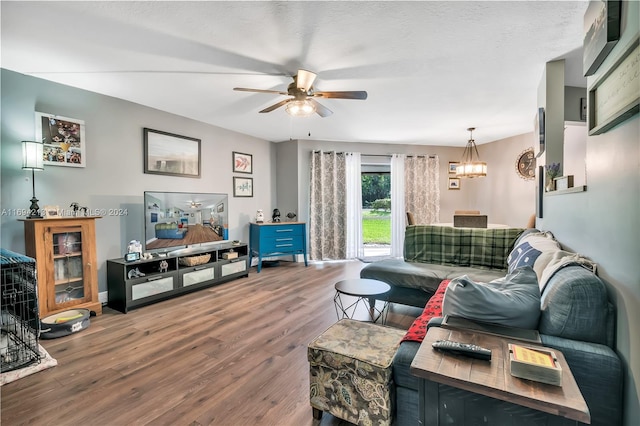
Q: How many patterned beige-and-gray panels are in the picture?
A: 2